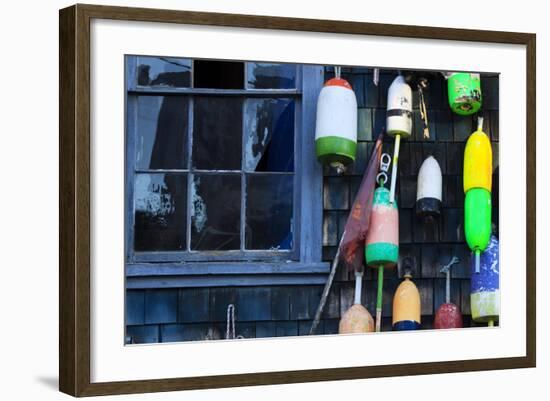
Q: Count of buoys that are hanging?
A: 10